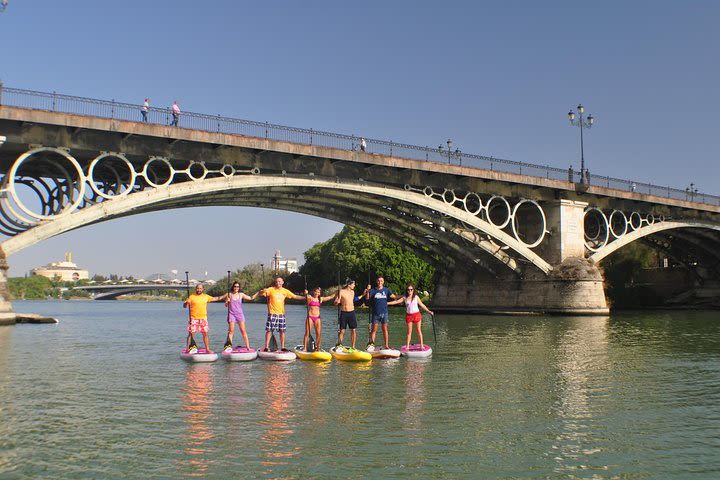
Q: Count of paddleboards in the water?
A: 7